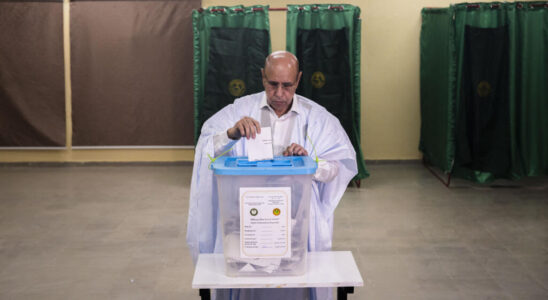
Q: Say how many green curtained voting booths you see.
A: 3